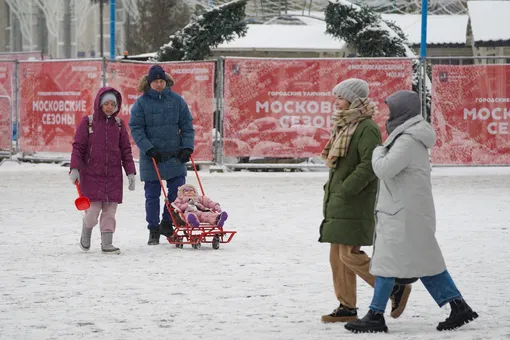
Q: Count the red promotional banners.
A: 5